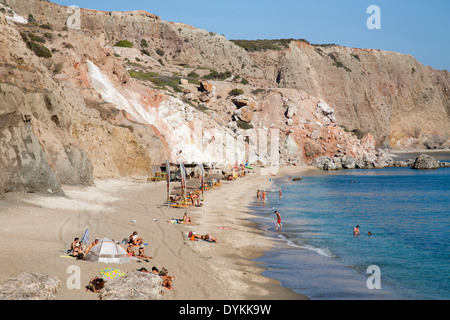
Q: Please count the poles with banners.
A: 3